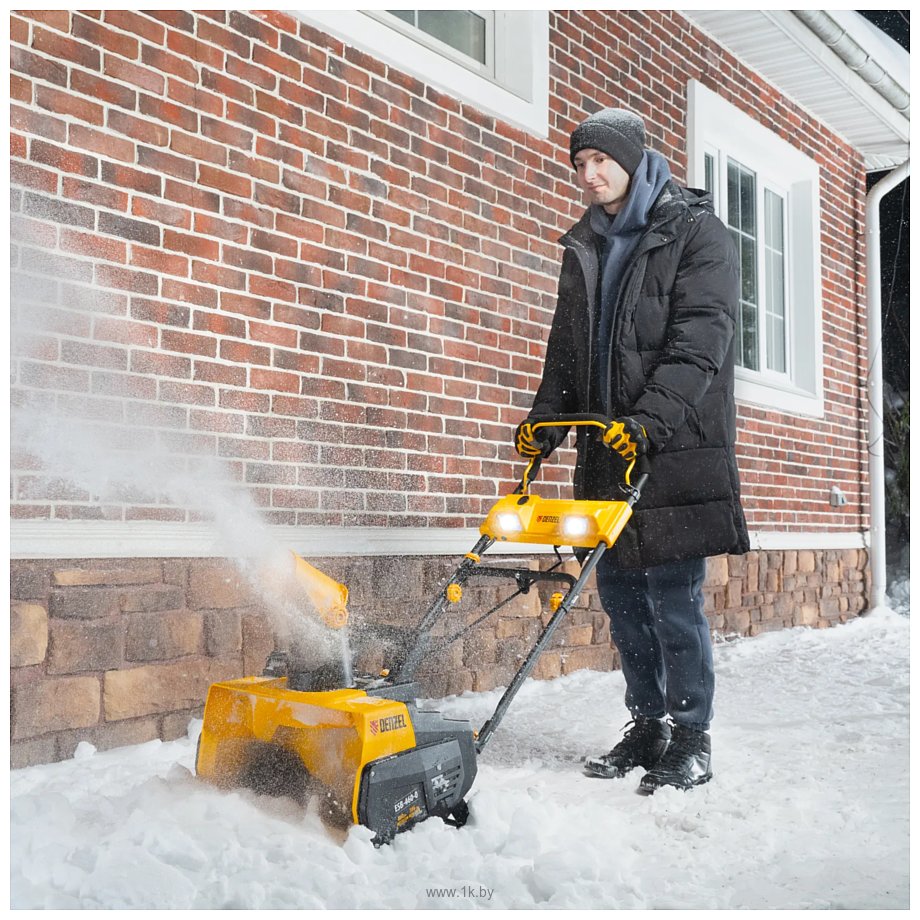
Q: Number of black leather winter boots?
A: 2